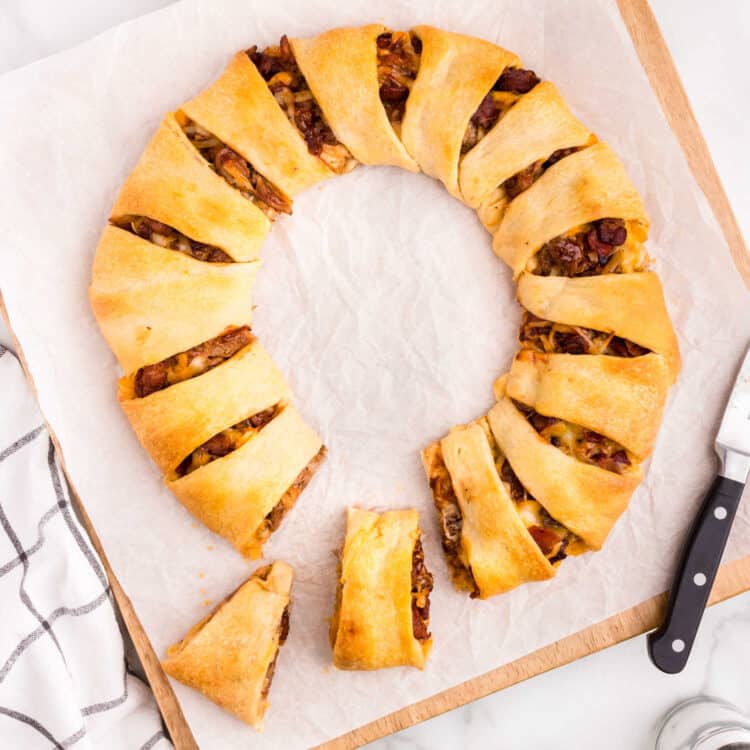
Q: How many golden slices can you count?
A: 15